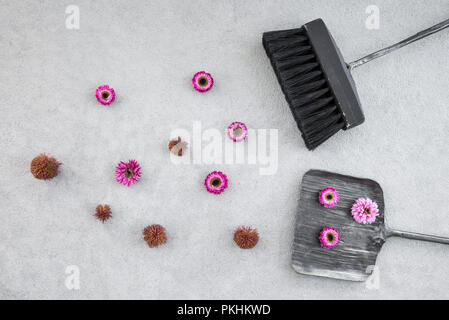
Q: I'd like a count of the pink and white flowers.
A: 8